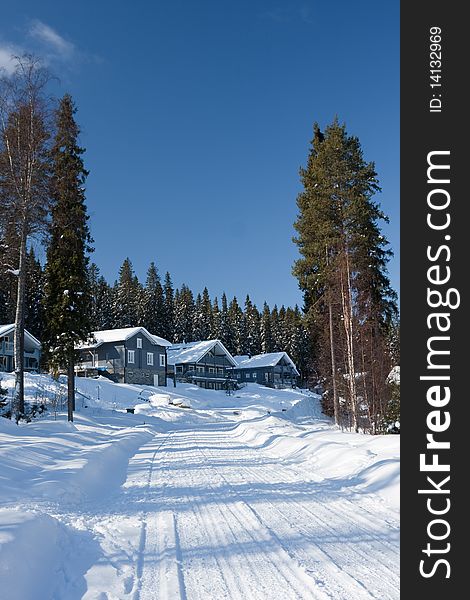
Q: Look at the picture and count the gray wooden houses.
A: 4